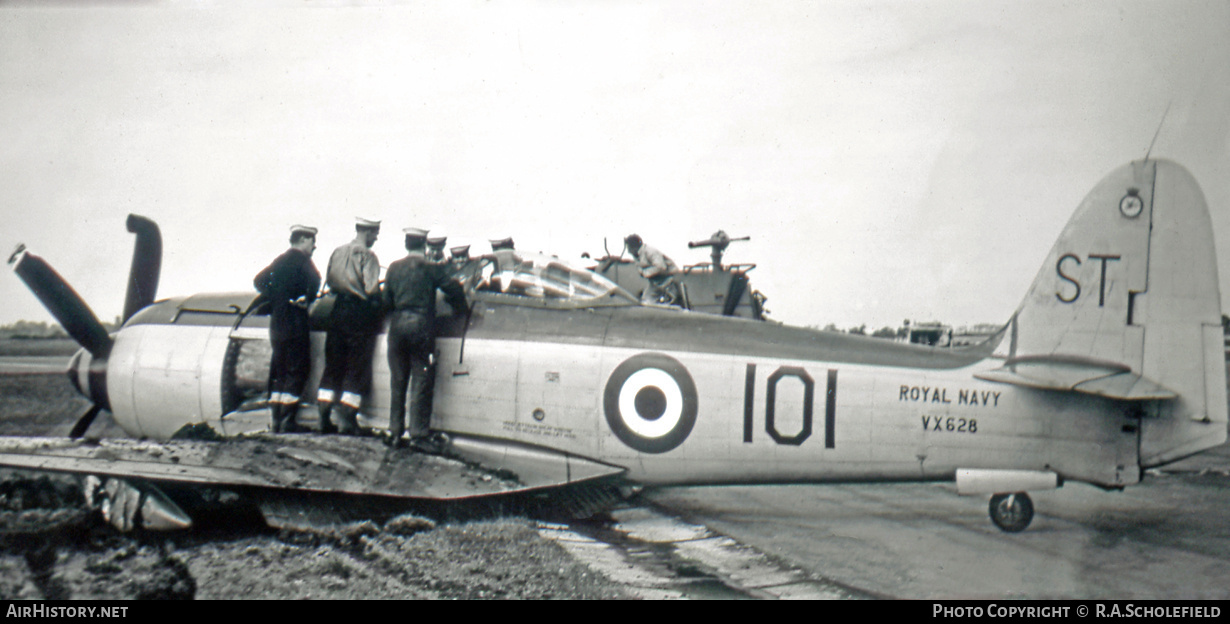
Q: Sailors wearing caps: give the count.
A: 6